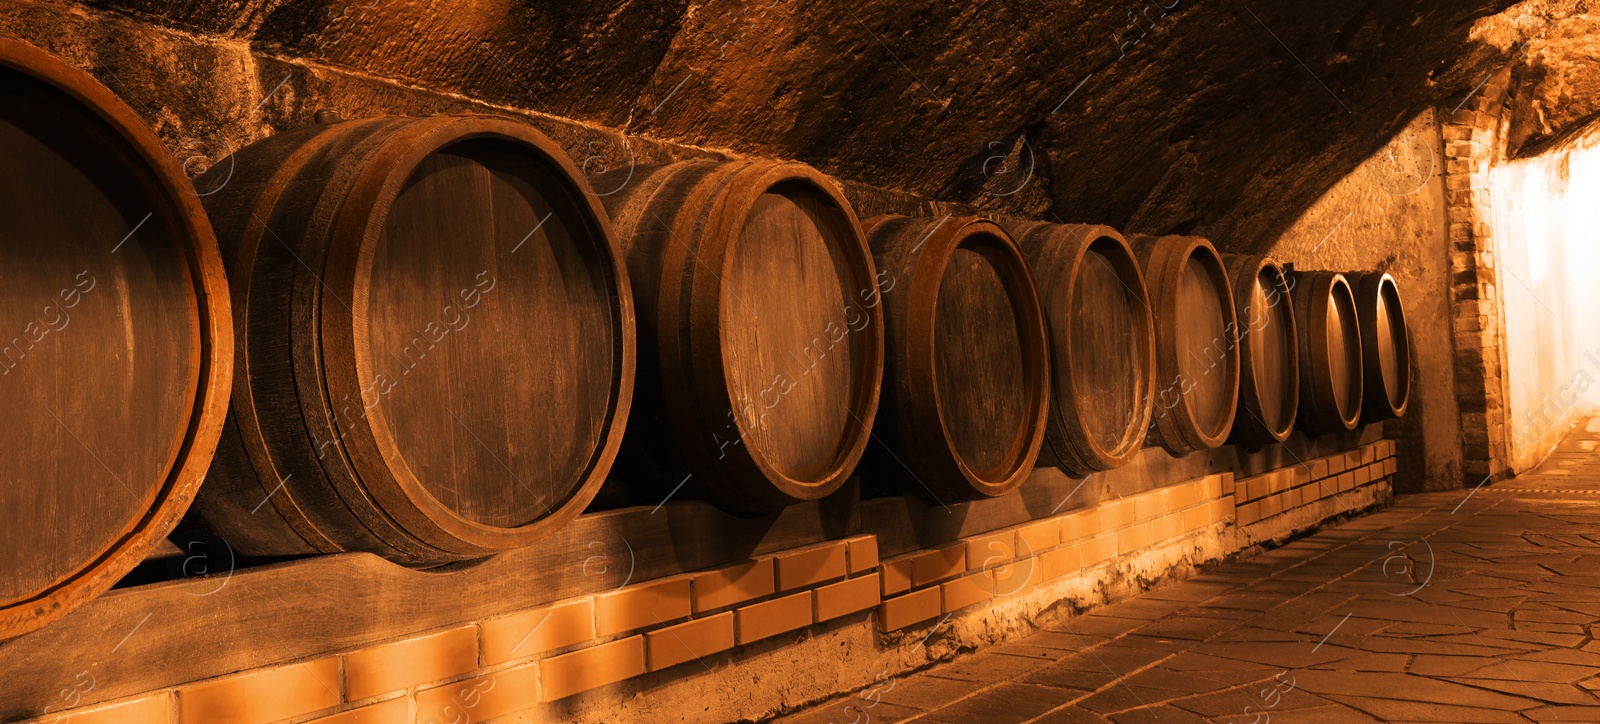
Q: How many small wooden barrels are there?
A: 9